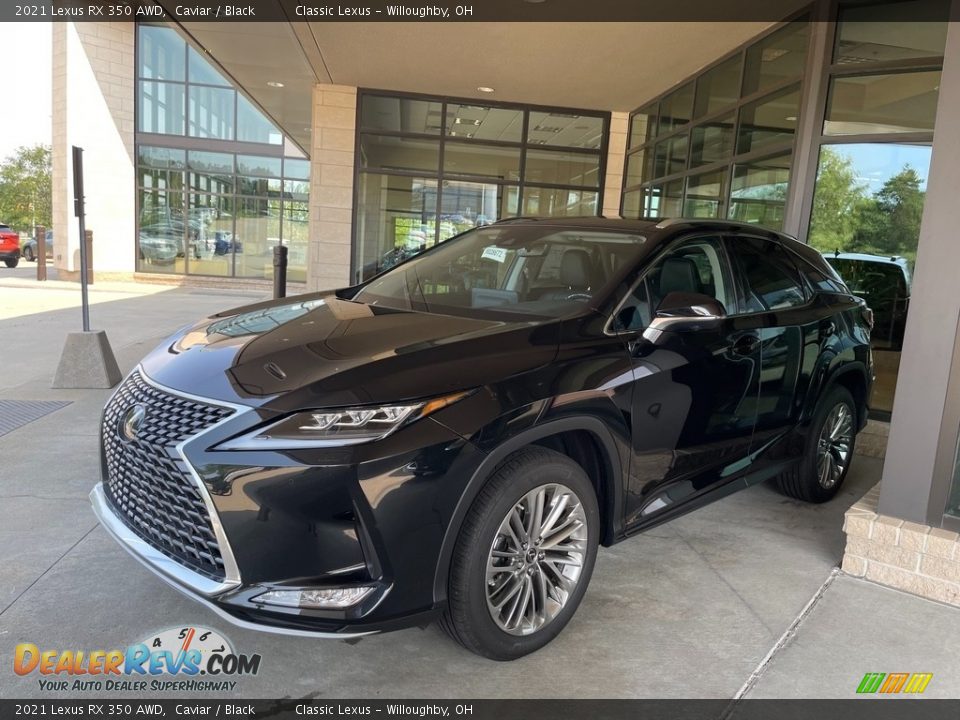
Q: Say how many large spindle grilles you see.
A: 1